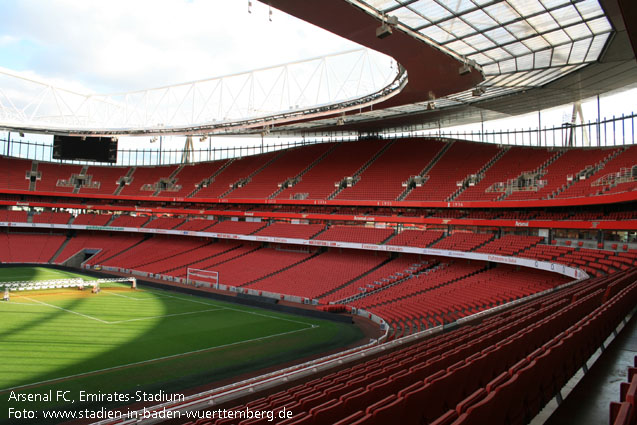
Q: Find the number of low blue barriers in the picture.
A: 0